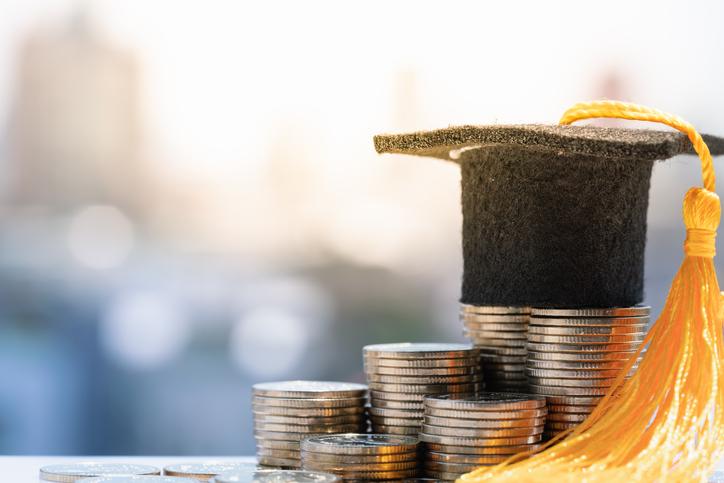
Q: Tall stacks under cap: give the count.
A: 2